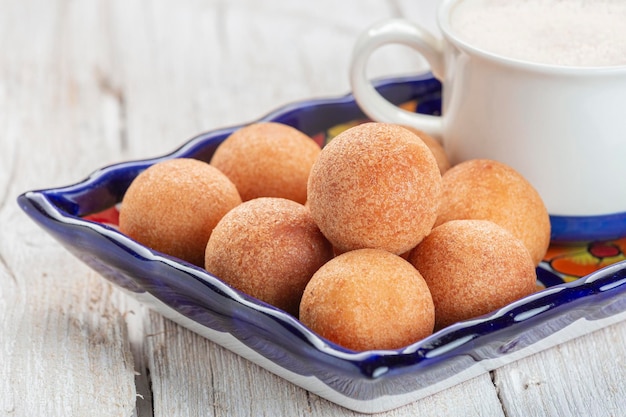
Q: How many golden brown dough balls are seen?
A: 8